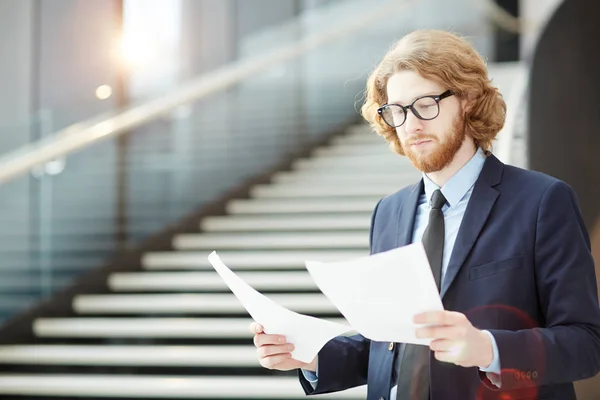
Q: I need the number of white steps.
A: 15